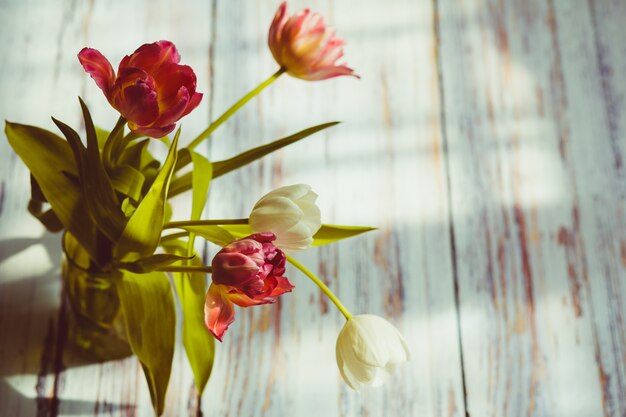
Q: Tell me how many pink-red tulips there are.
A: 3